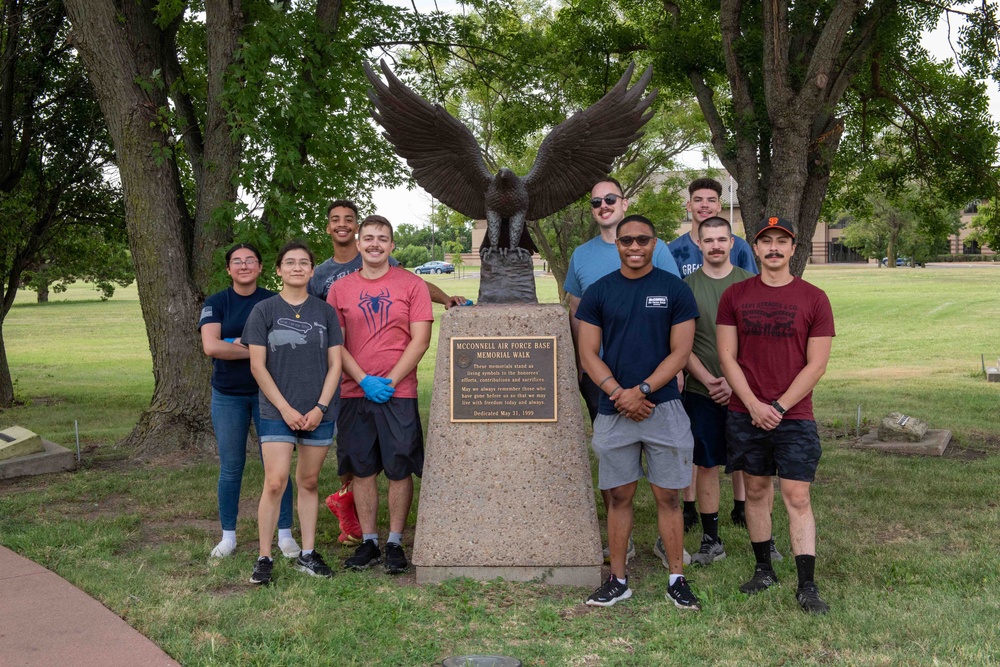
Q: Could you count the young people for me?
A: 9